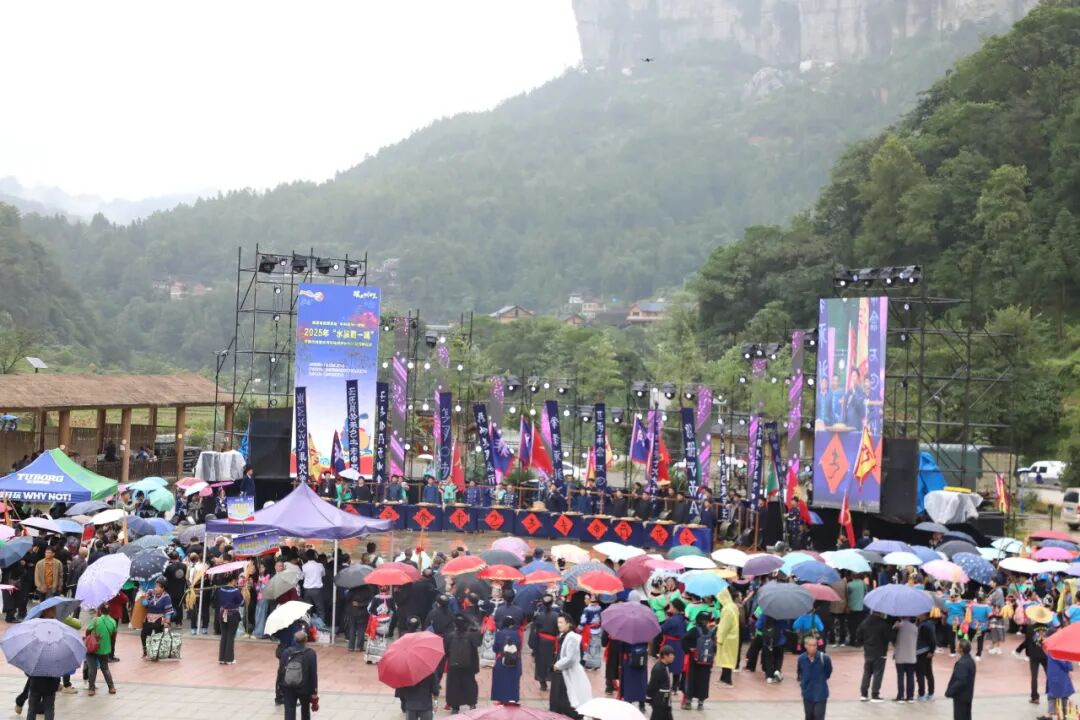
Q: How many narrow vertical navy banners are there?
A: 12